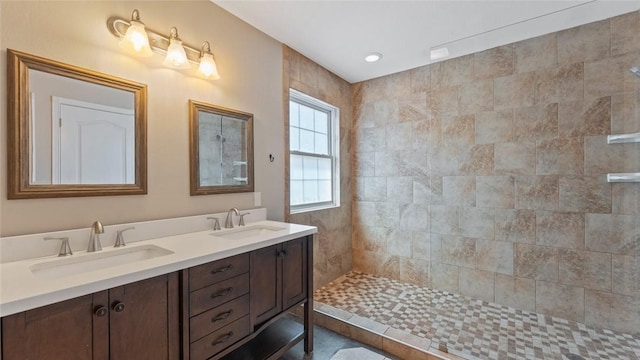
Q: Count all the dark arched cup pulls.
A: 4